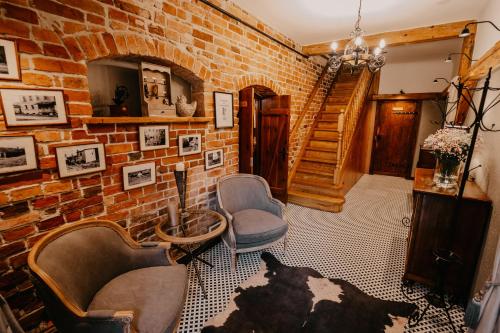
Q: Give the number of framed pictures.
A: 9